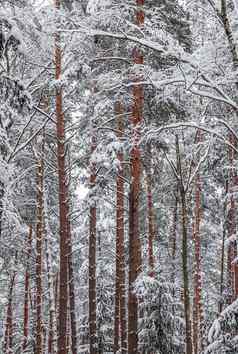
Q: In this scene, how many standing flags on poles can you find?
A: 0